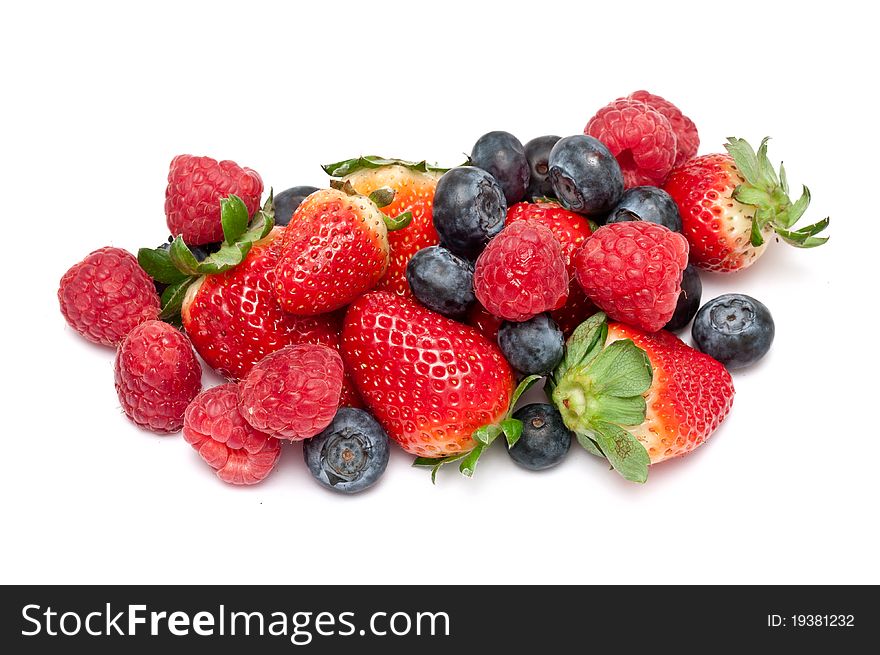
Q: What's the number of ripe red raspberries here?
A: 9